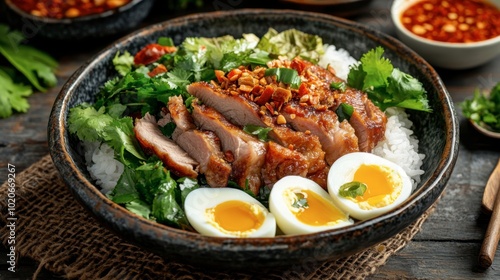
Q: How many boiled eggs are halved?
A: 3